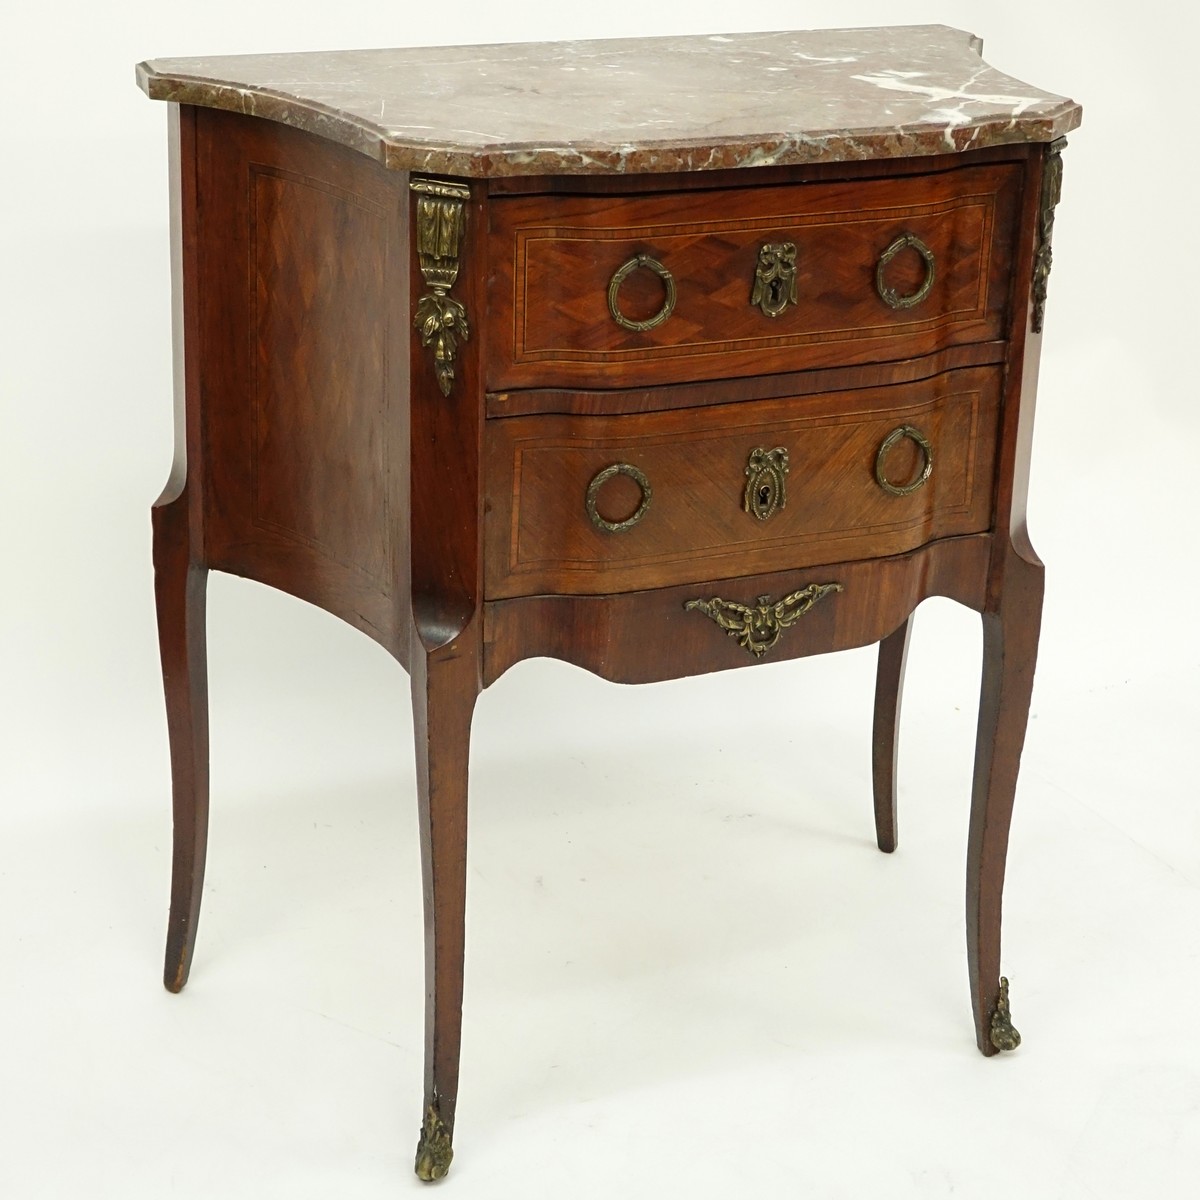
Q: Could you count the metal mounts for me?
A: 11